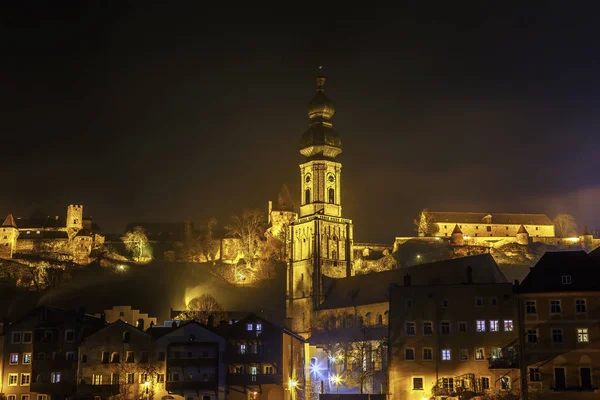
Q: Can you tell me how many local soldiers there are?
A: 0